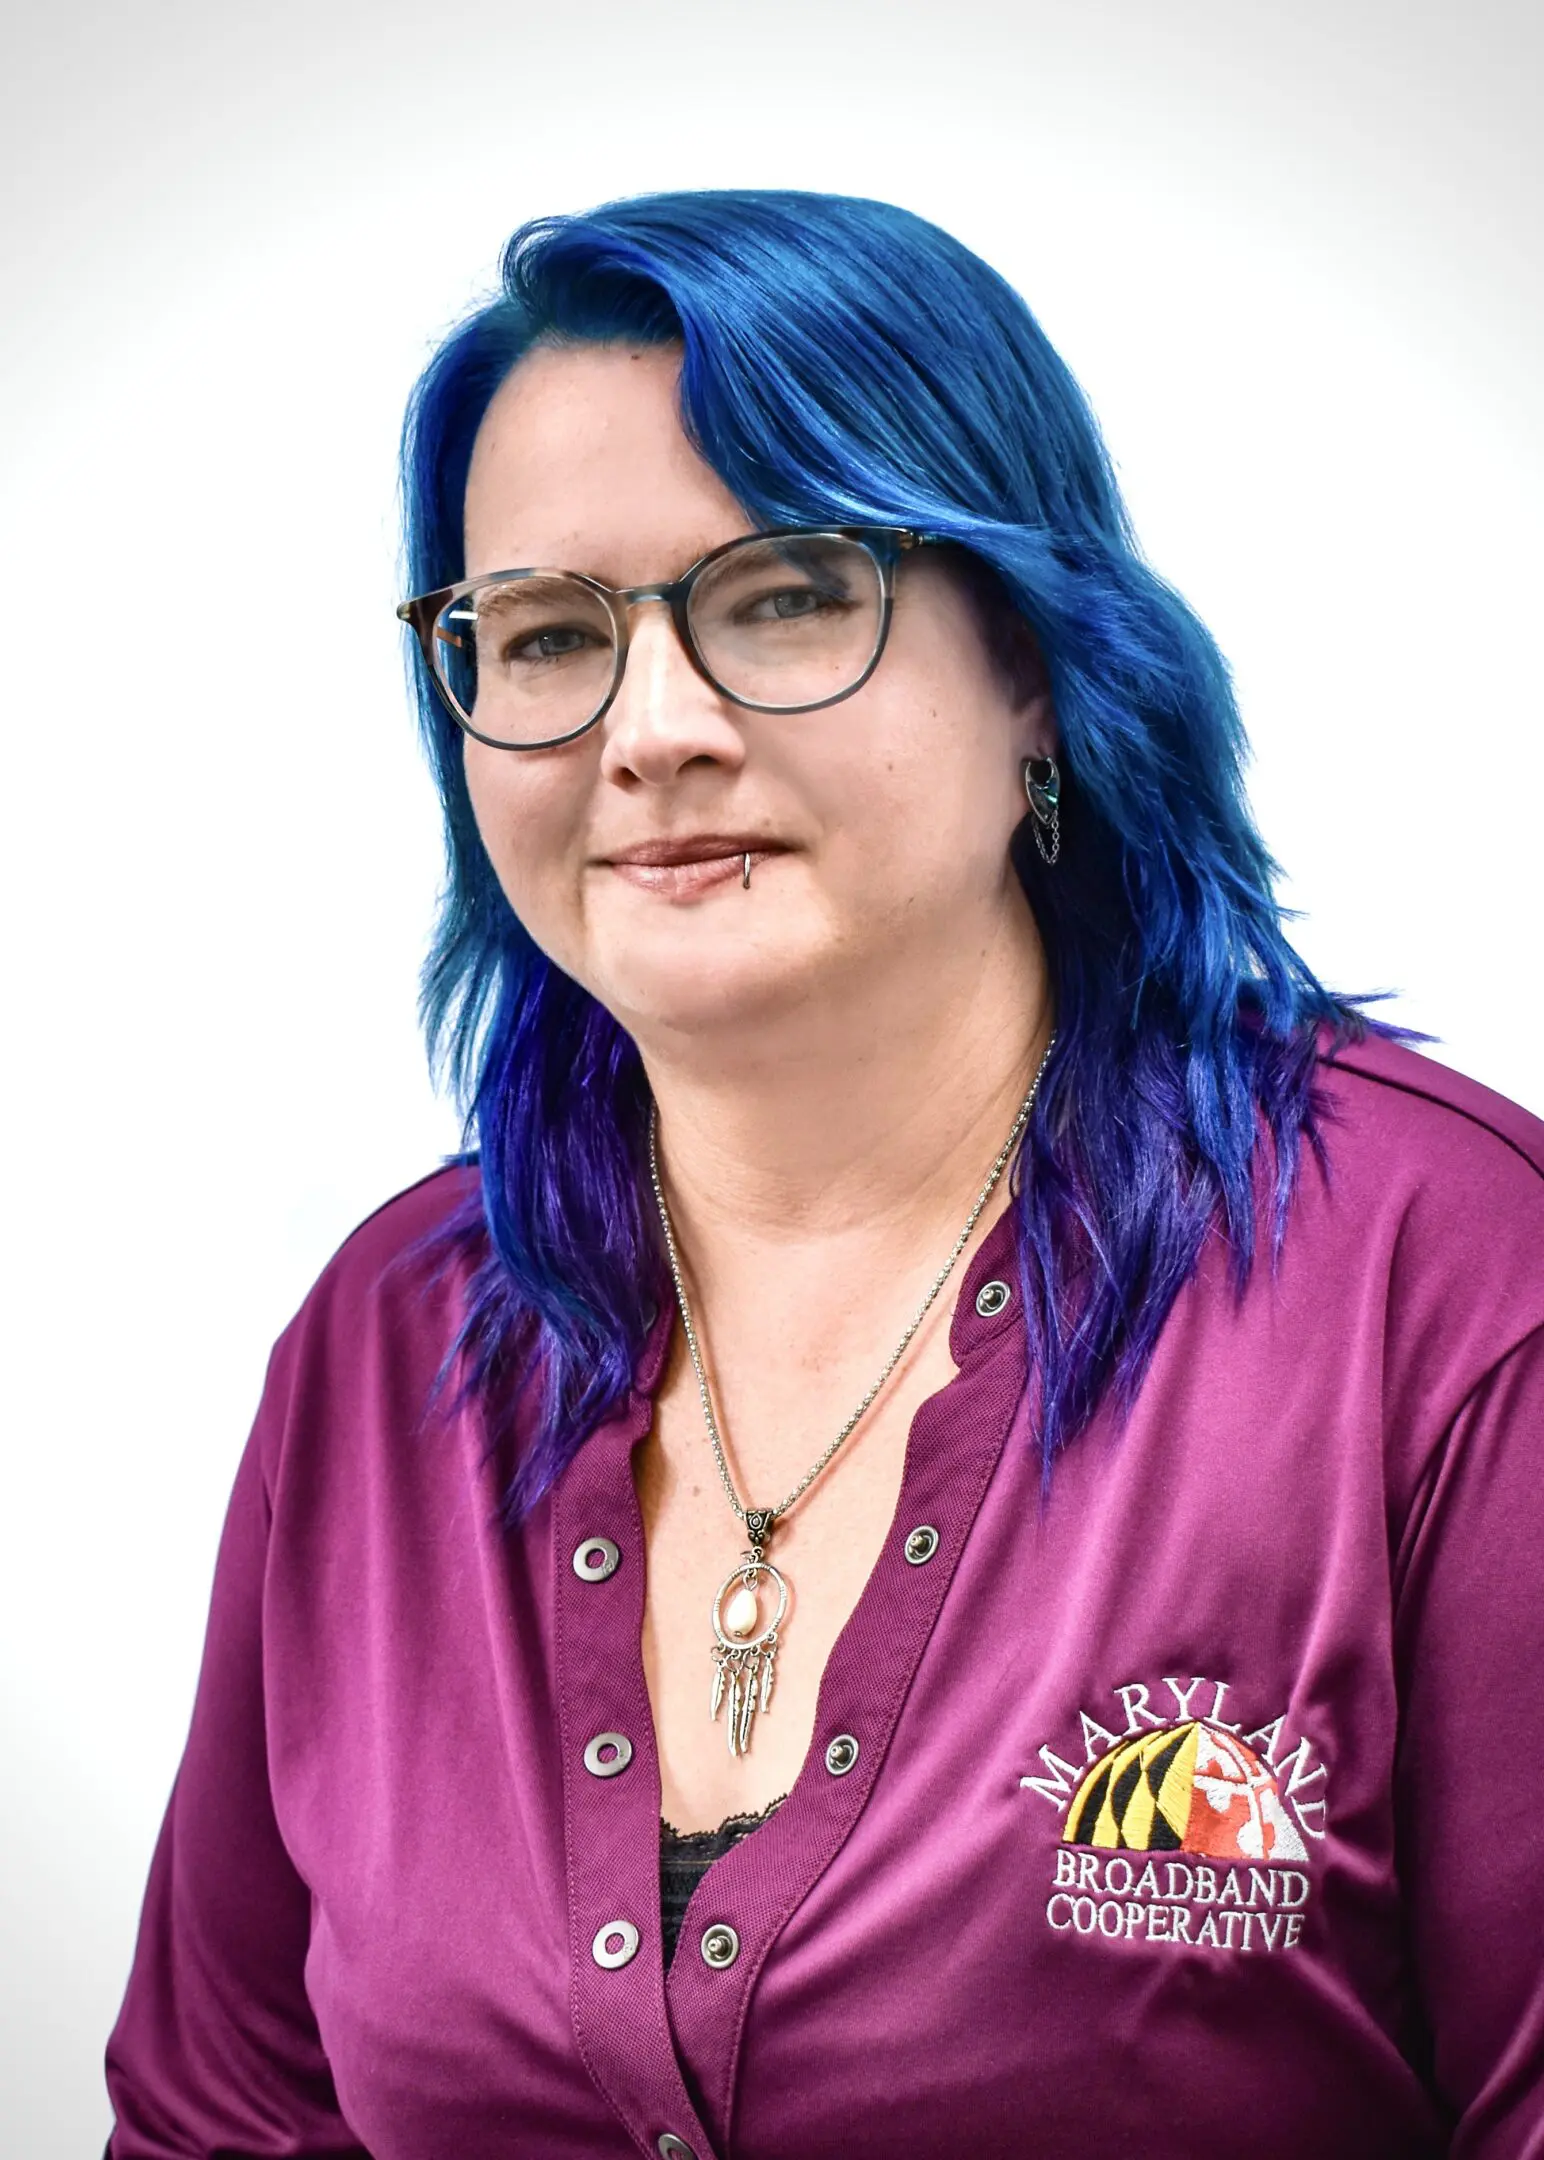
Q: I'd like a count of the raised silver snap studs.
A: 4